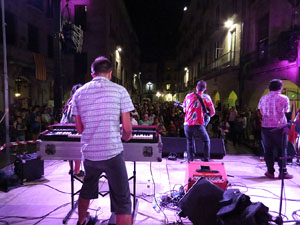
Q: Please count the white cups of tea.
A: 0